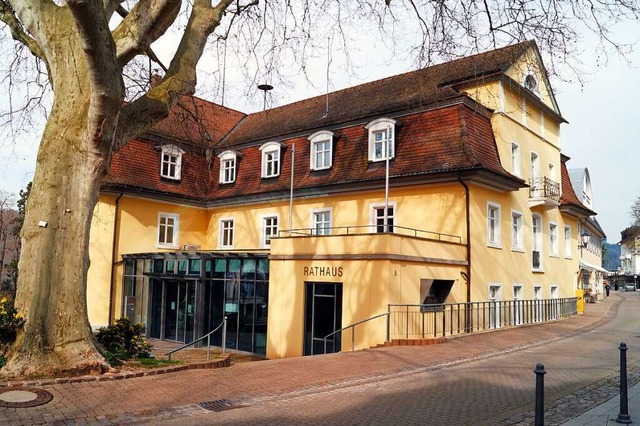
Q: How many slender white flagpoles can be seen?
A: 2